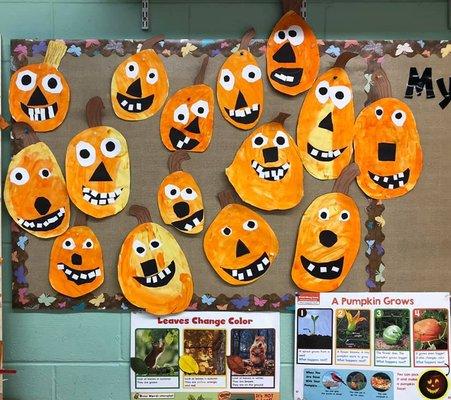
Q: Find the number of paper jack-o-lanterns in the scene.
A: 15